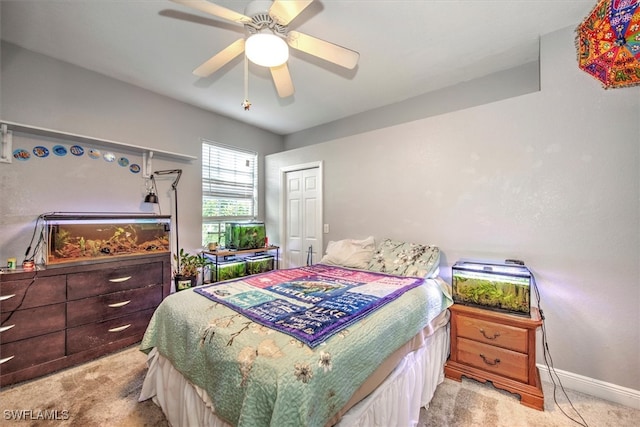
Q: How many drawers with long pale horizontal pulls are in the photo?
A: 6